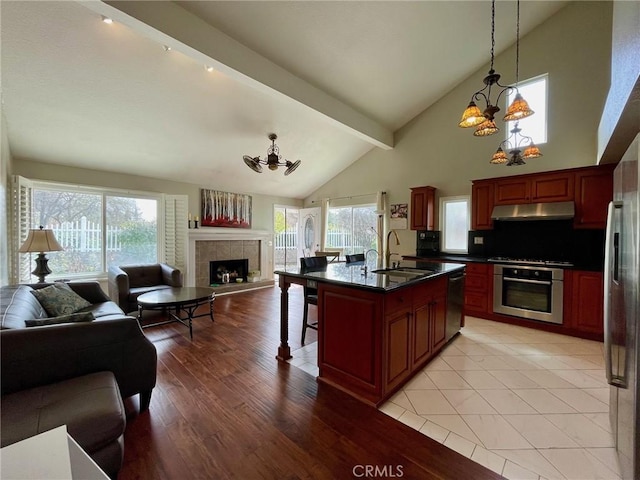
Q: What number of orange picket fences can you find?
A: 0